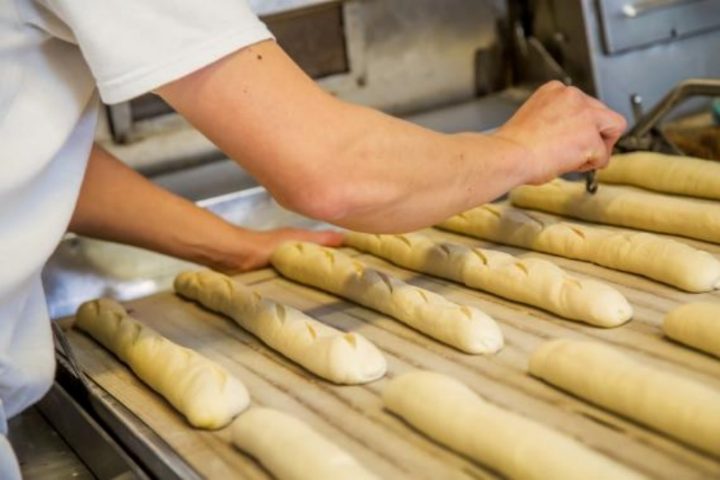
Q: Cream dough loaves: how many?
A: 11